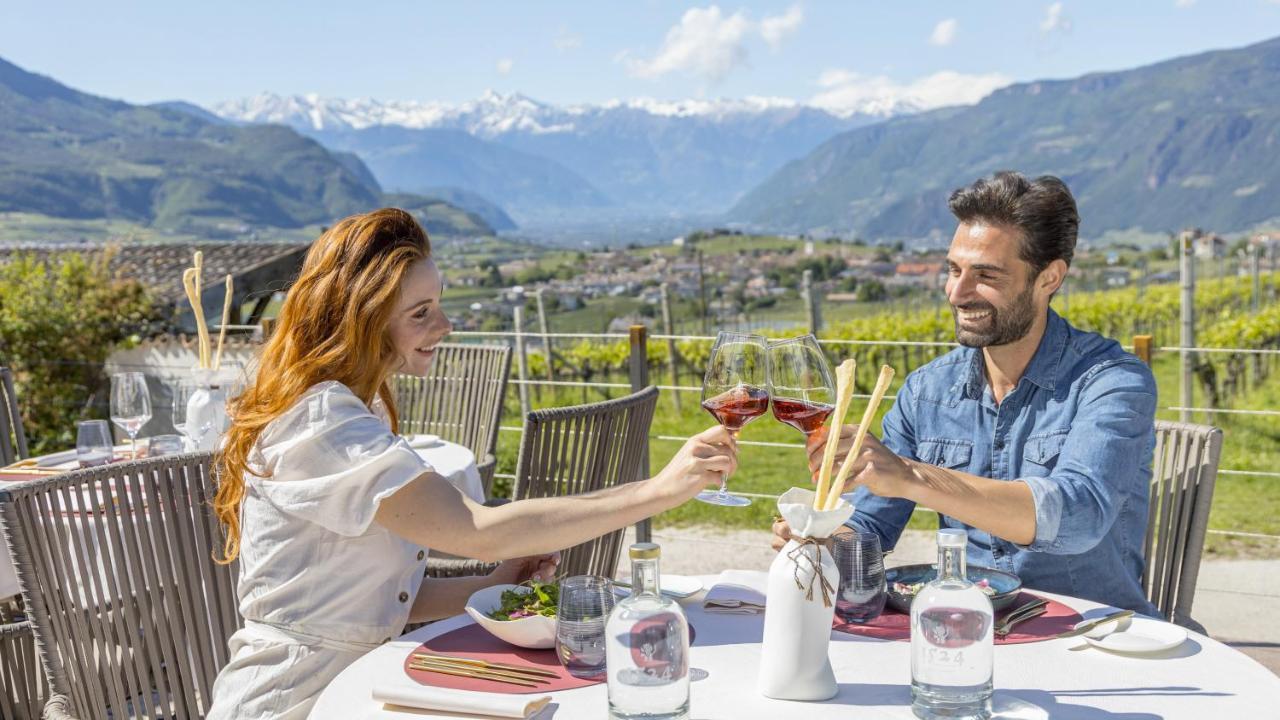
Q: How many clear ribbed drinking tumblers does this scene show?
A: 2